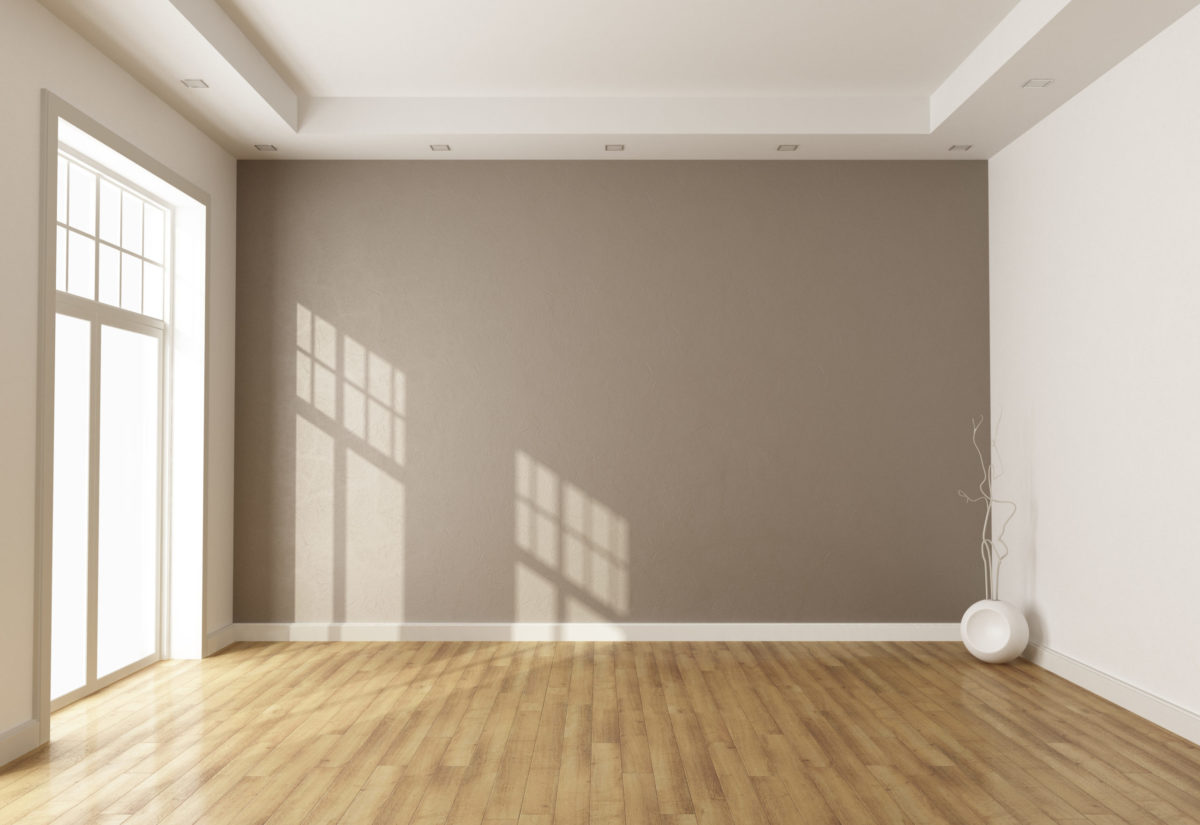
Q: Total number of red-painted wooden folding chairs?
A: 0